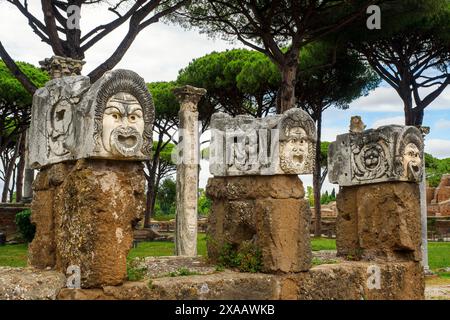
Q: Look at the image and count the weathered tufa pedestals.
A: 3